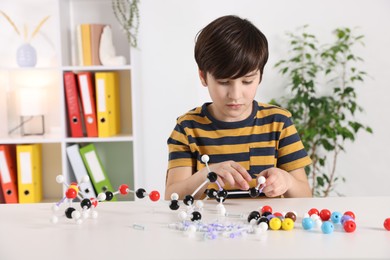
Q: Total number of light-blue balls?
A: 3